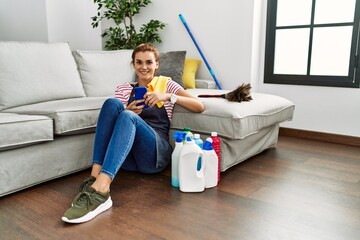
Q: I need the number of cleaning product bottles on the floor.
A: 6